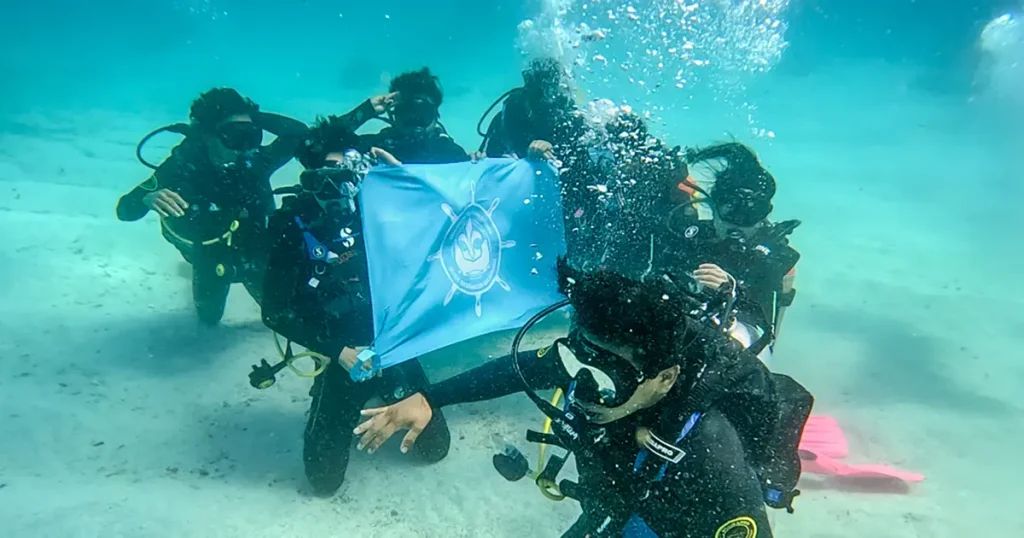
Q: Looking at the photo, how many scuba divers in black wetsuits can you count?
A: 7